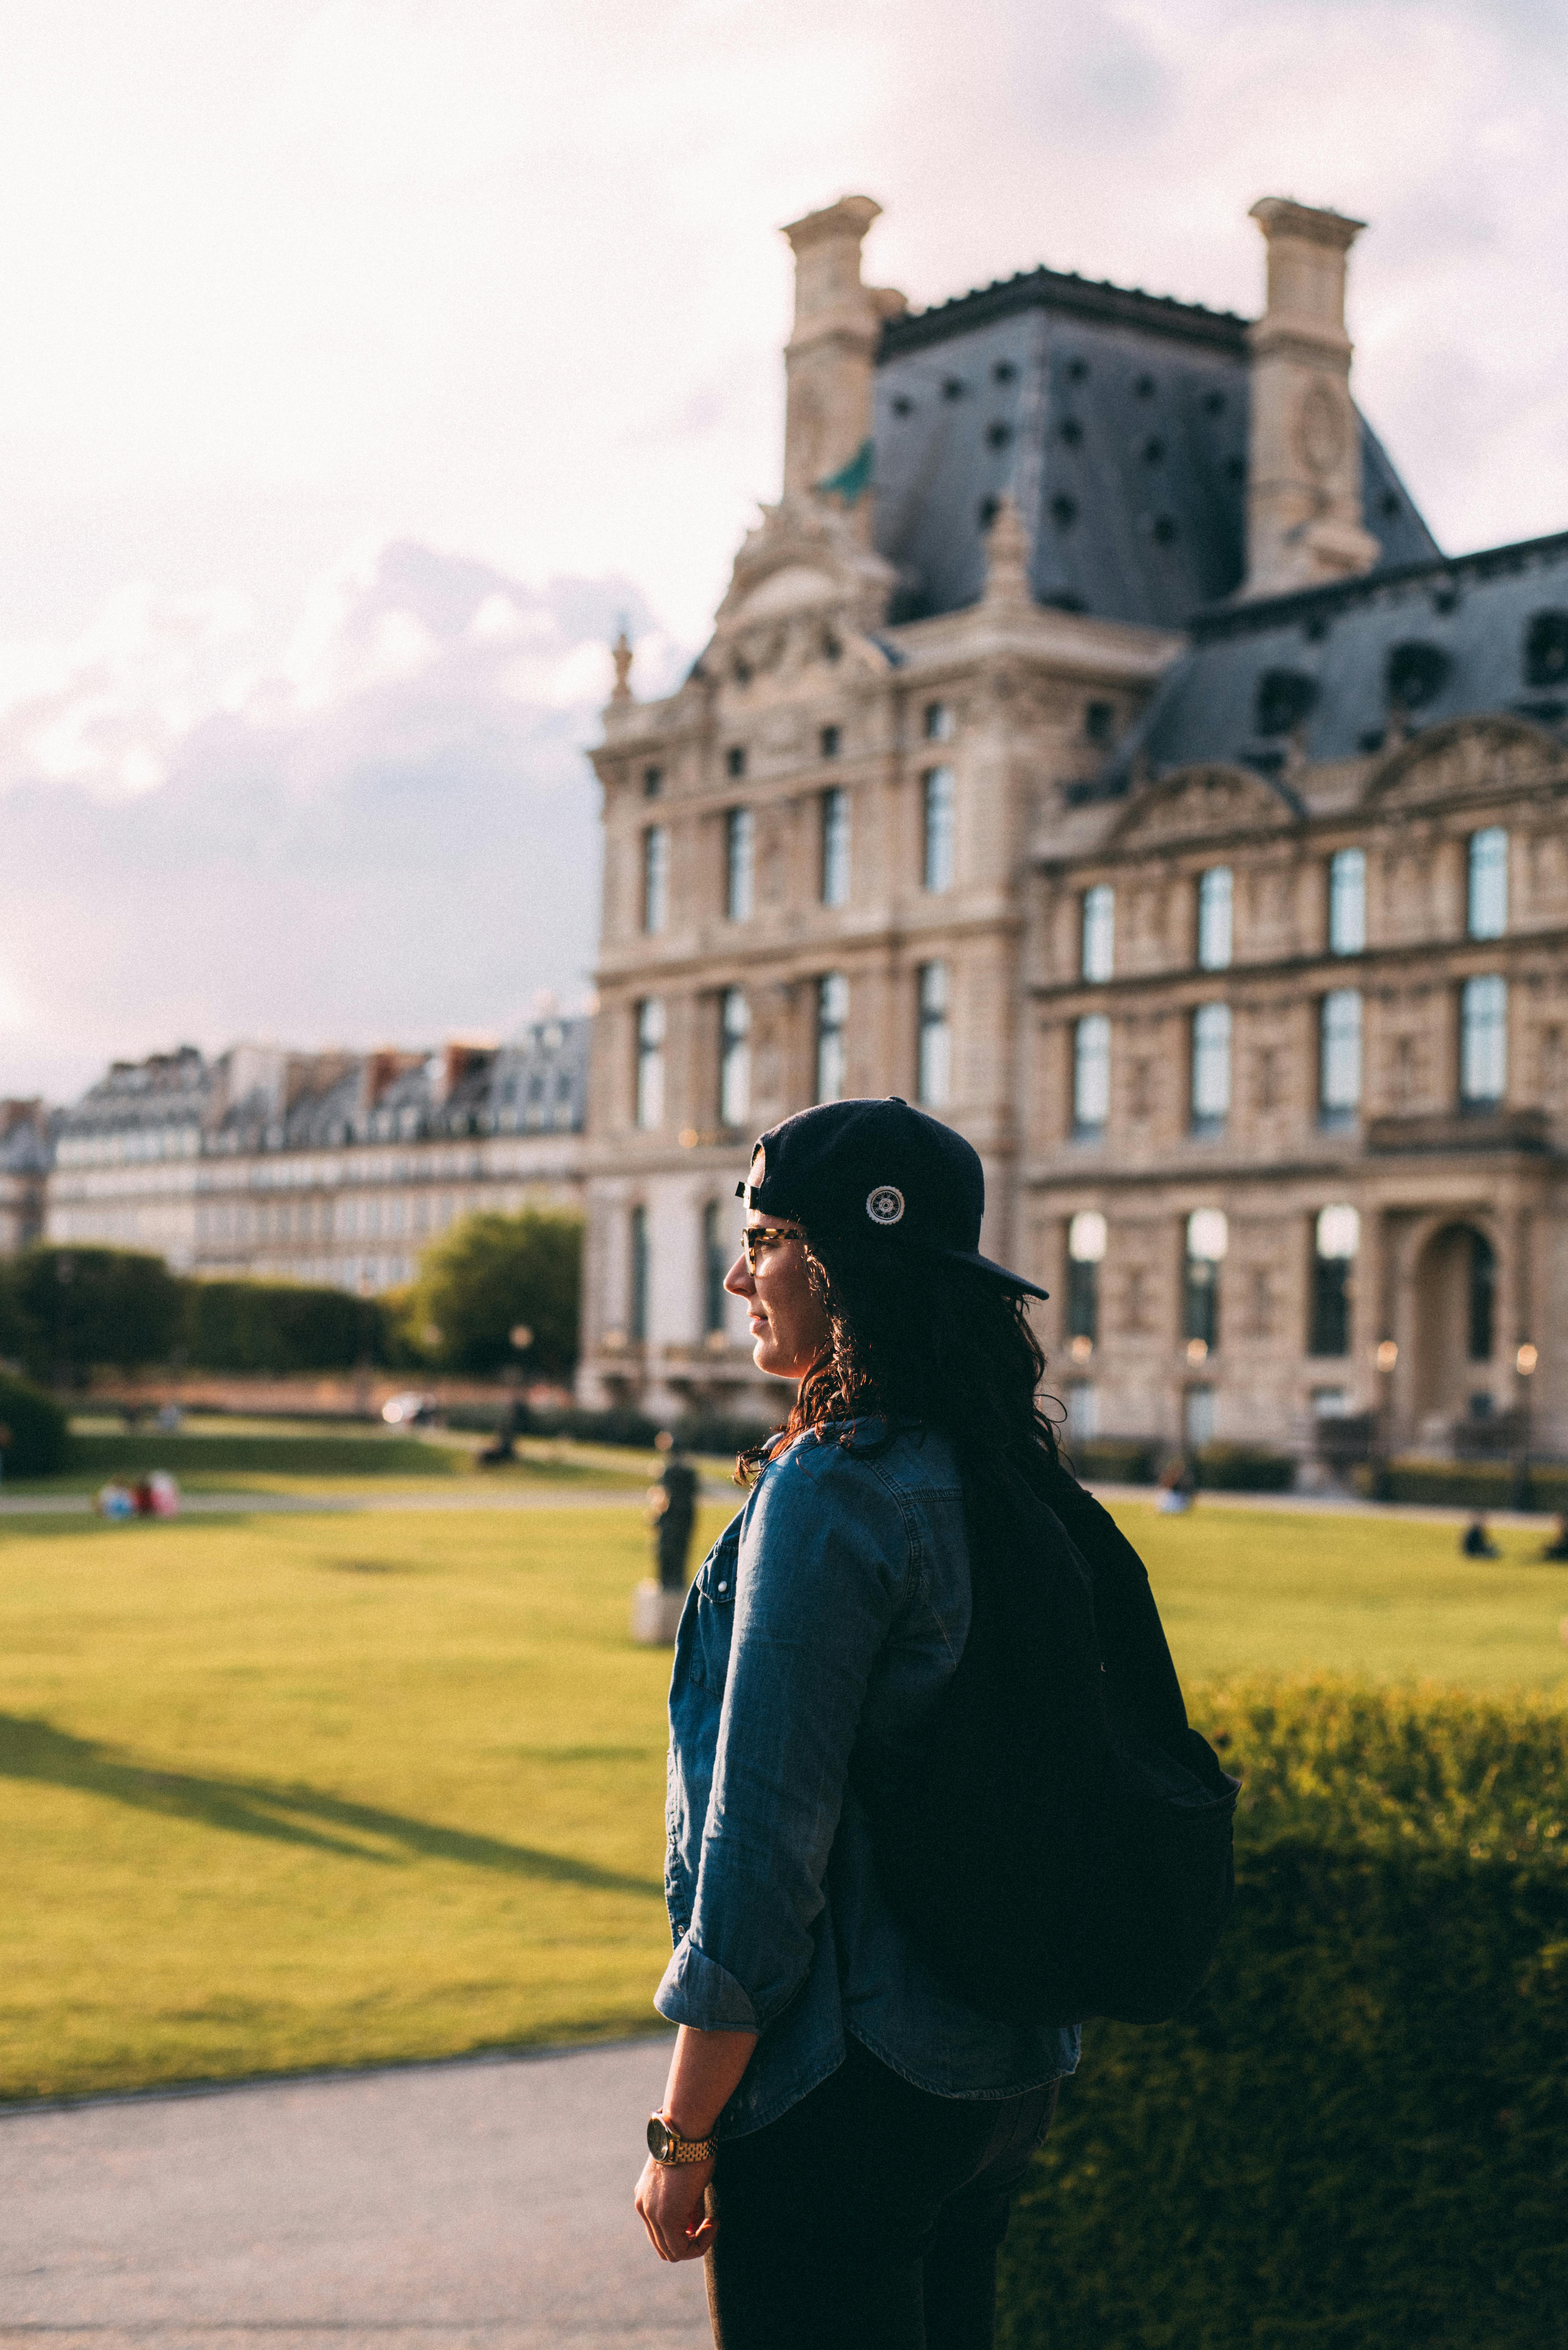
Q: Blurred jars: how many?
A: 0